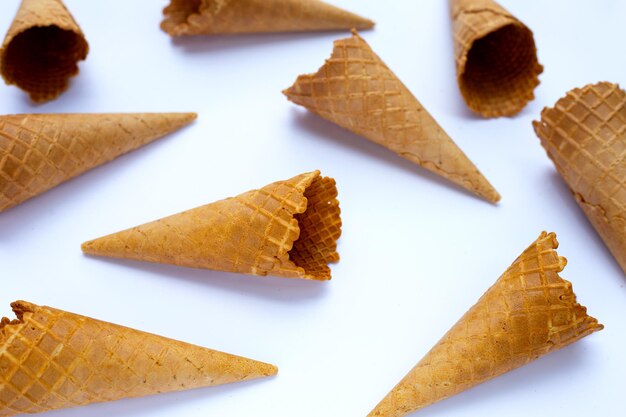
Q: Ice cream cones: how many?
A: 9